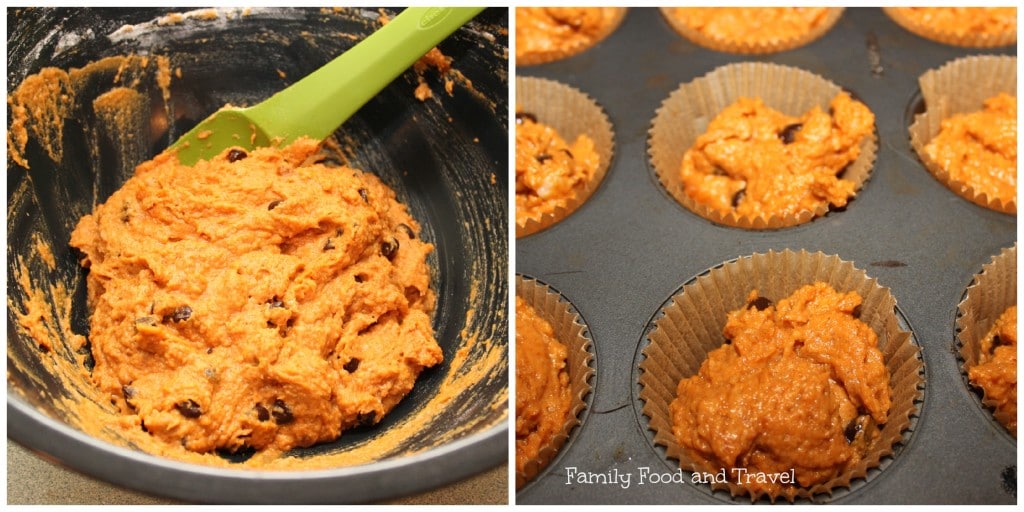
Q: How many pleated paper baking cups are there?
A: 9